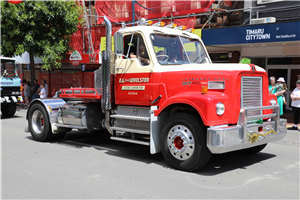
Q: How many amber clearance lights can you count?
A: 5